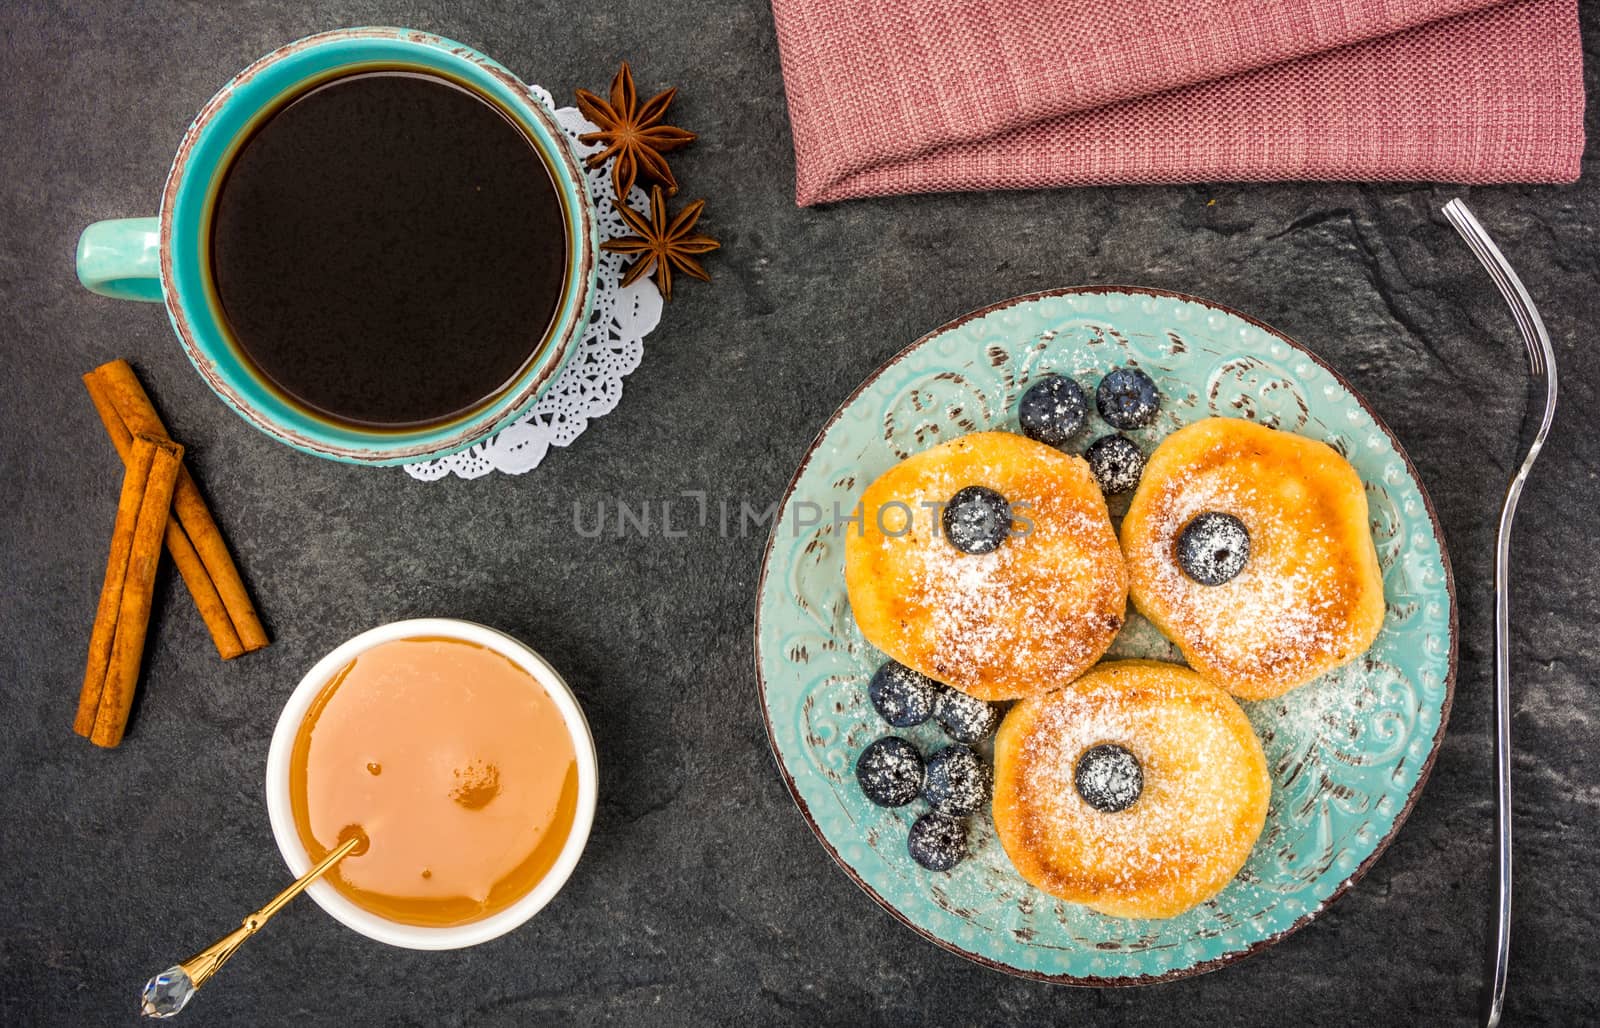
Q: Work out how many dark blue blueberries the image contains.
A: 11